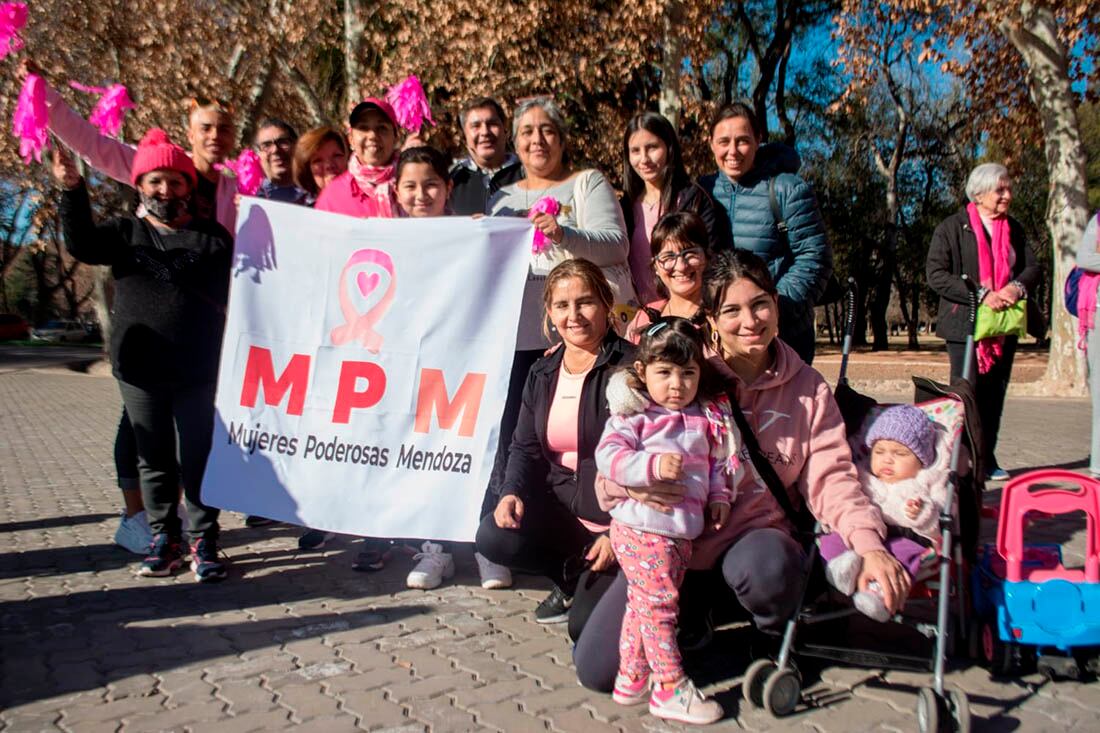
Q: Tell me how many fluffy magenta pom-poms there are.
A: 6